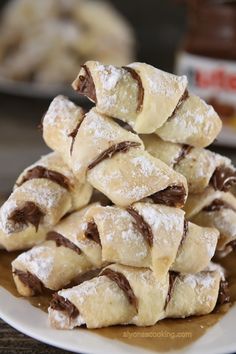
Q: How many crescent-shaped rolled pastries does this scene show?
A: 8